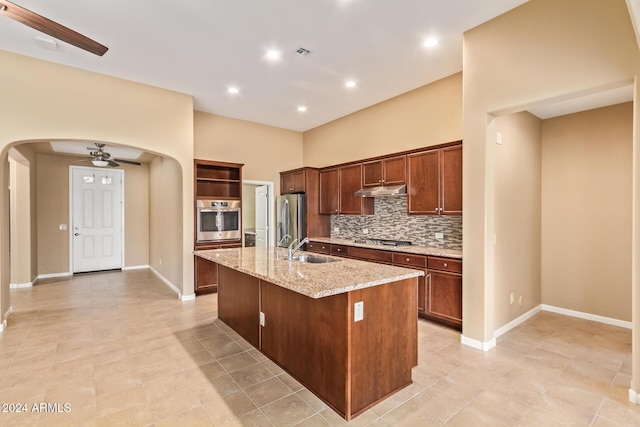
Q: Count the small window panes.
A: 2